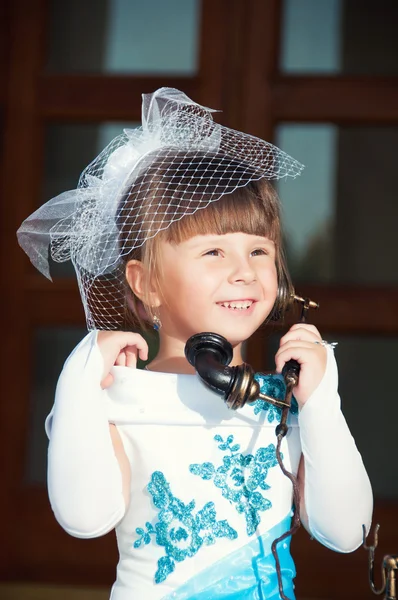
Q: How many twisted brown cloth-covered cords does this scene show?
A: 1